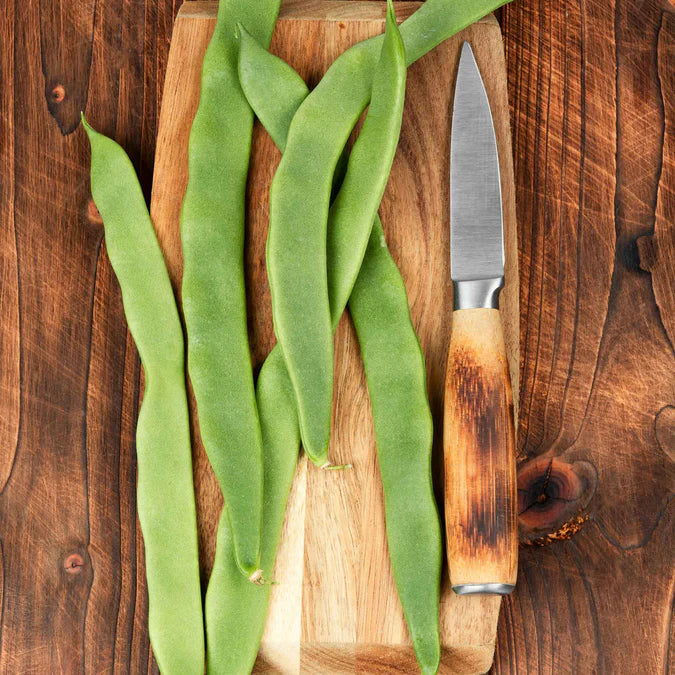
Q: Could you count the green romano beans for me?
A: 5